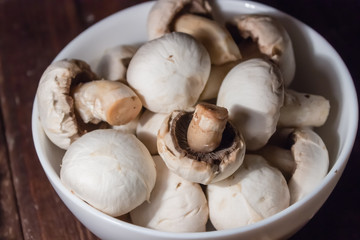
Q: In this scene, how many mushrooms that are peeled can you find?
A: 0